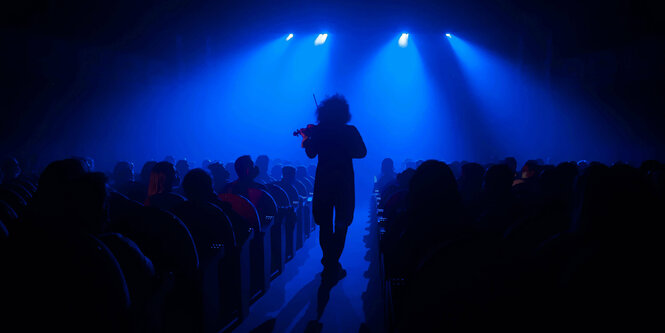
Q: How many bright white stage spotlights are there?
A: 4